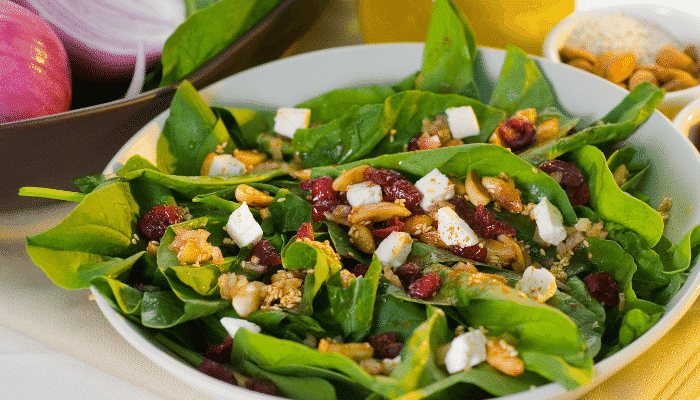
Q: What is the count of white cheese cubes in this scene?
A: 12